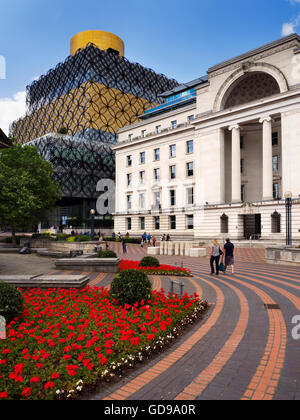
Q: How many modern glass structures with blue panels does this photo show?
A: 1